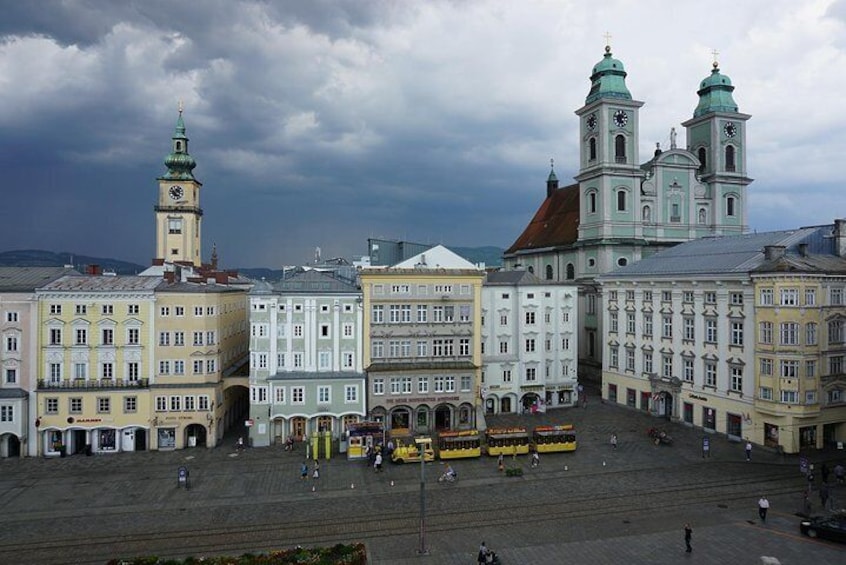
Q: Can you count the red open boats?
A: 0